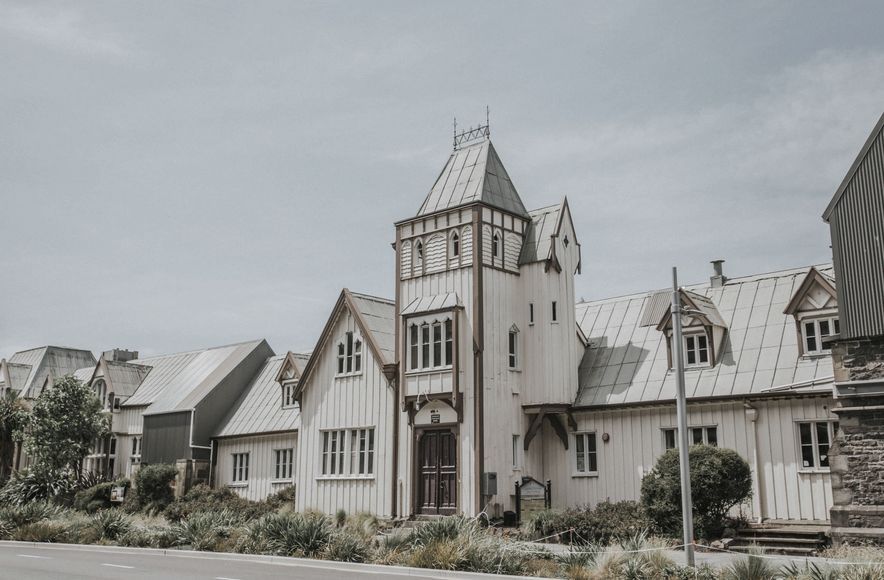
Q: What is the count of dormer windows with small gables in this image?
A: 3